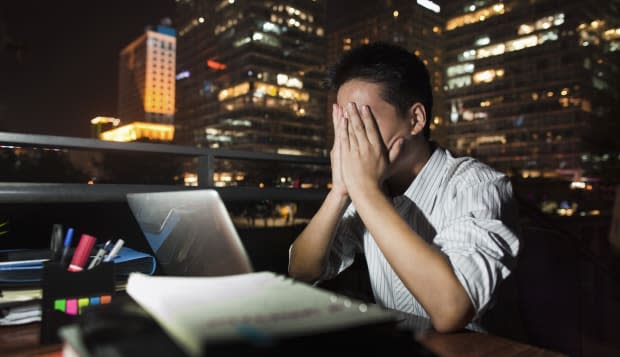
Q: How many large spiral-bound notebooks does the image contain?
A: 1